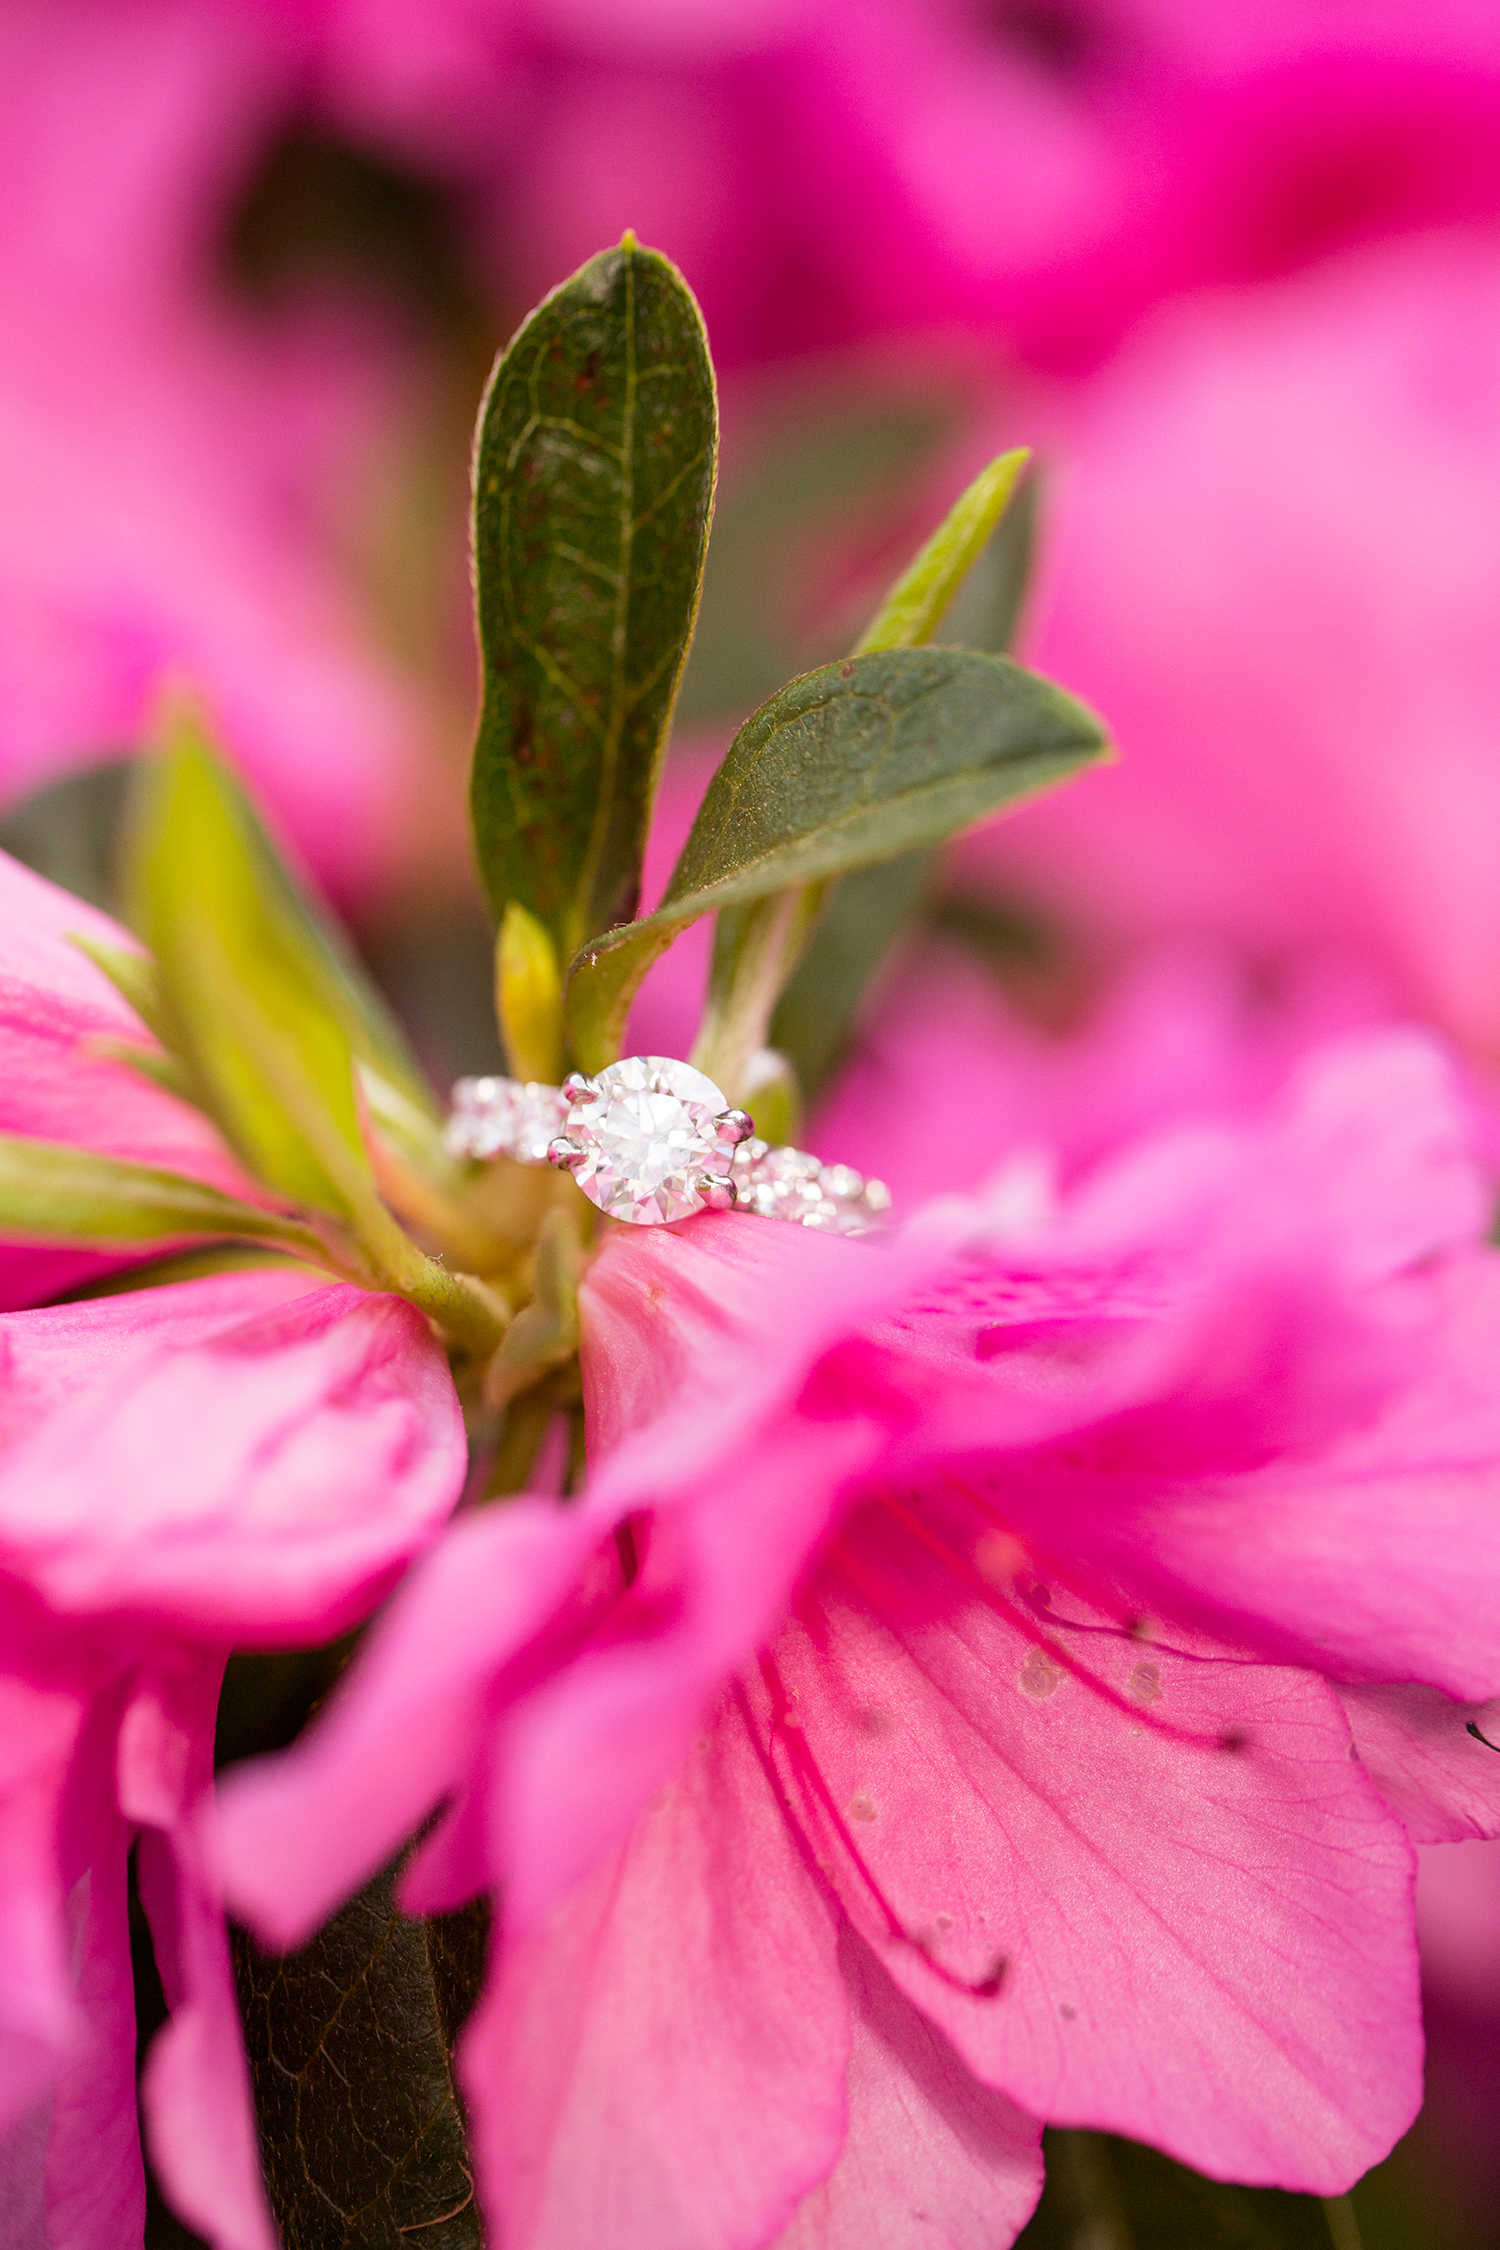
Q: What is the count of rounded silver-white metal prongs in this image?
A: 4